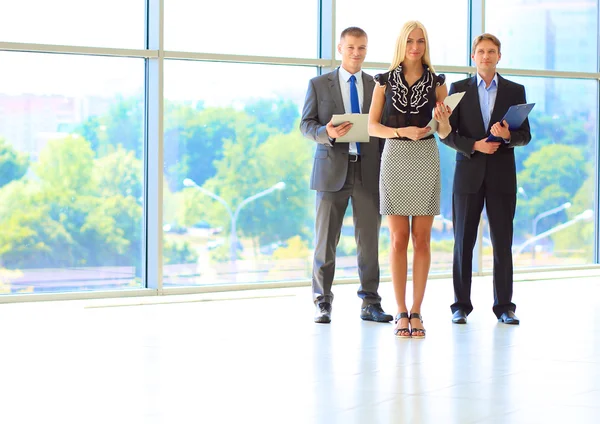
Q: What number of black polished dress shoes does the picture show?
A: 4